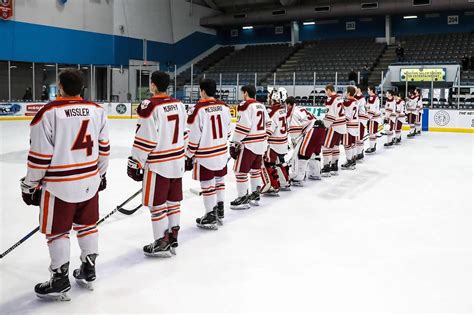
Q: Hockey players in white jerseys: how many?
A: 14